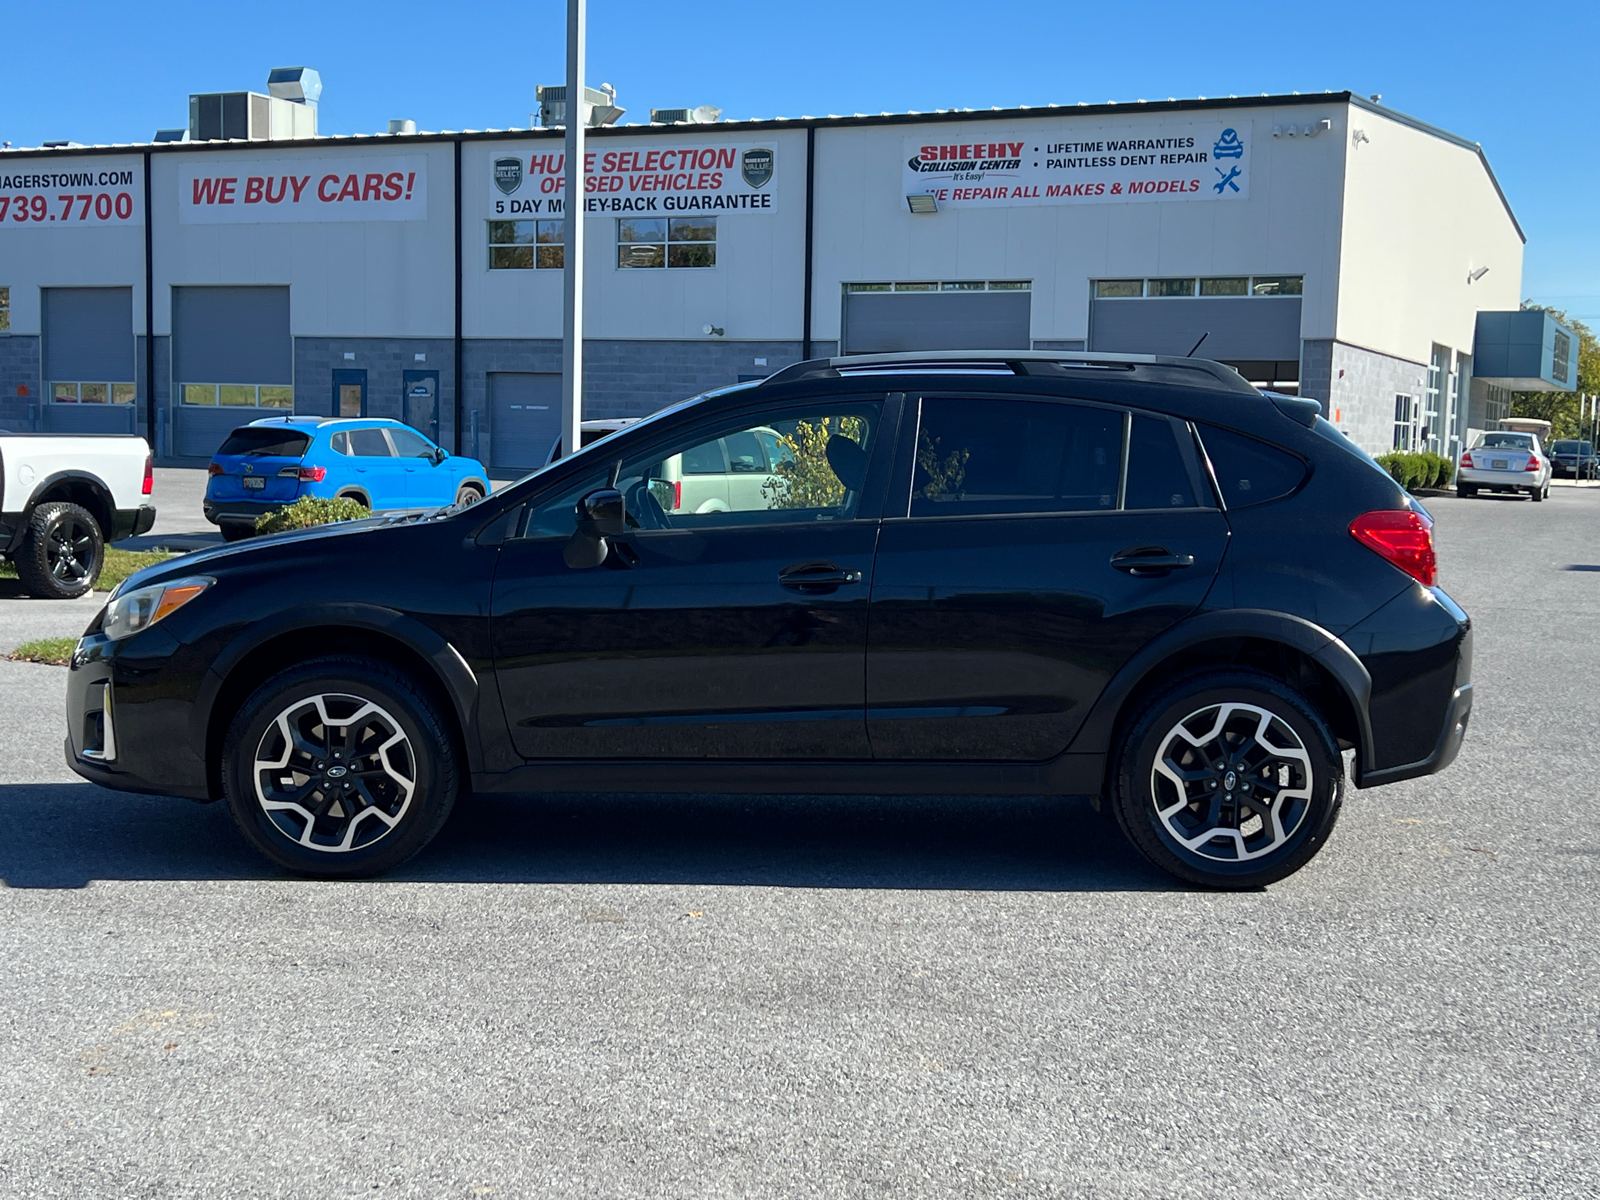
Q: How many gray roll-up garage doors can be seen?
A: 5